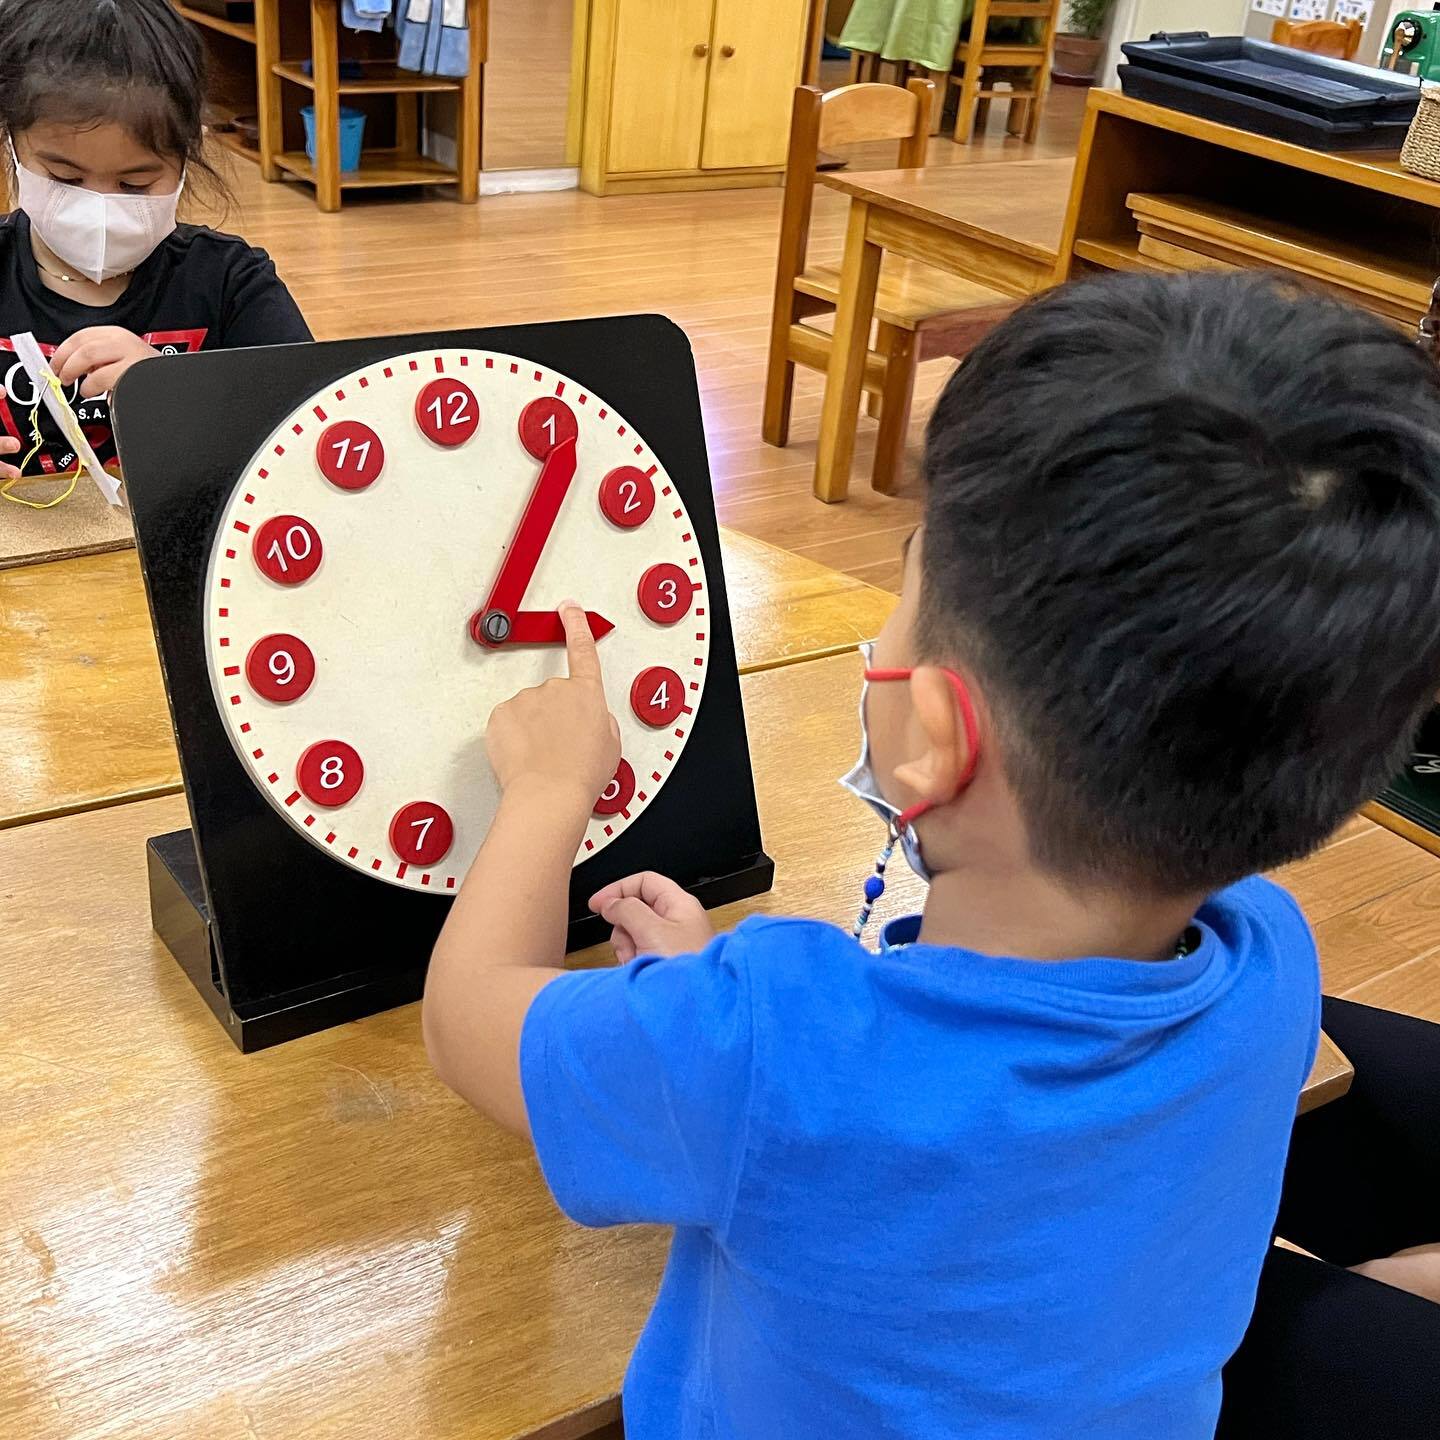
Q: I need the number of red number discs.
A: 11